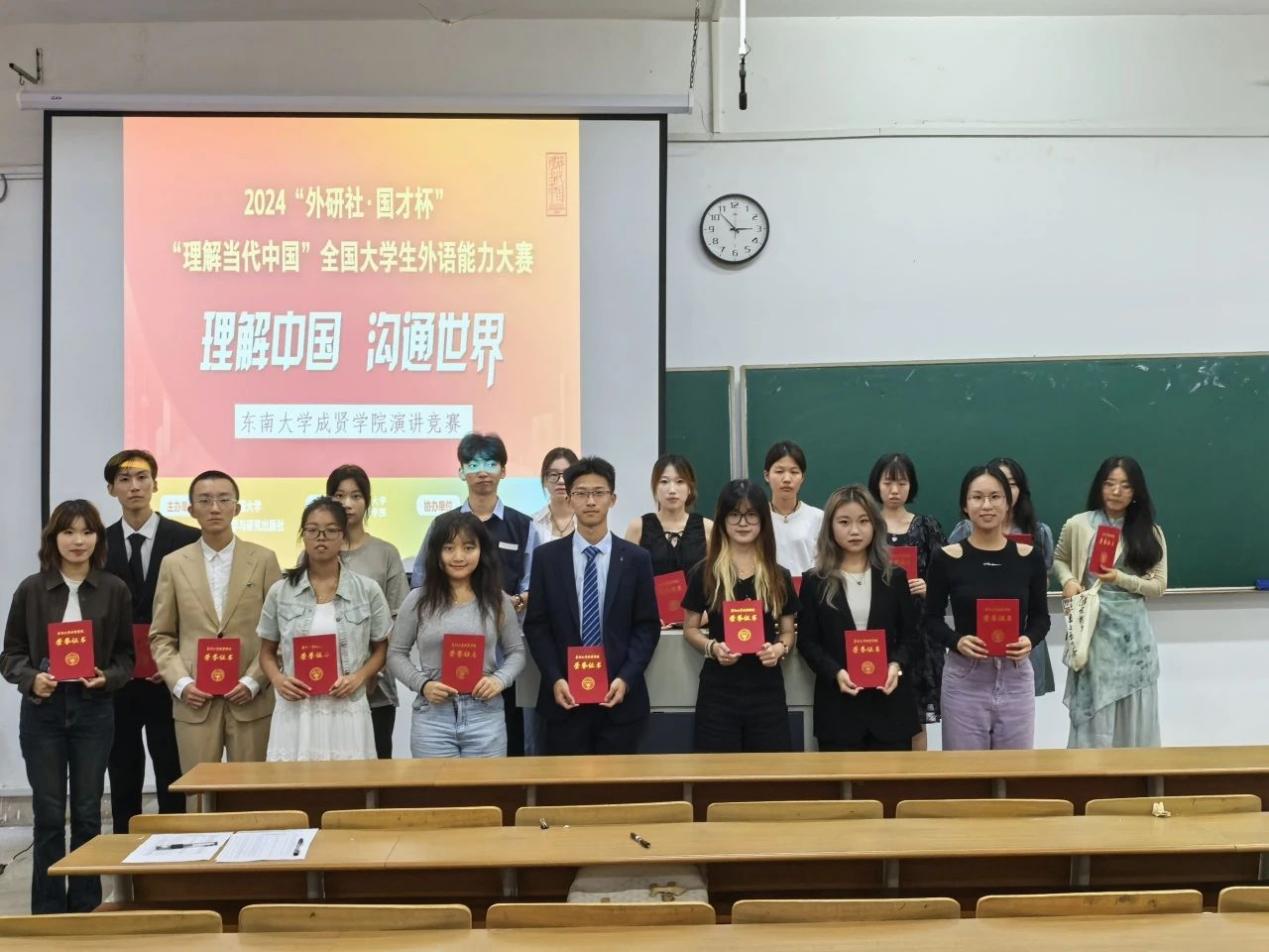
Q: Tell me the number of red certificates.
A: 14